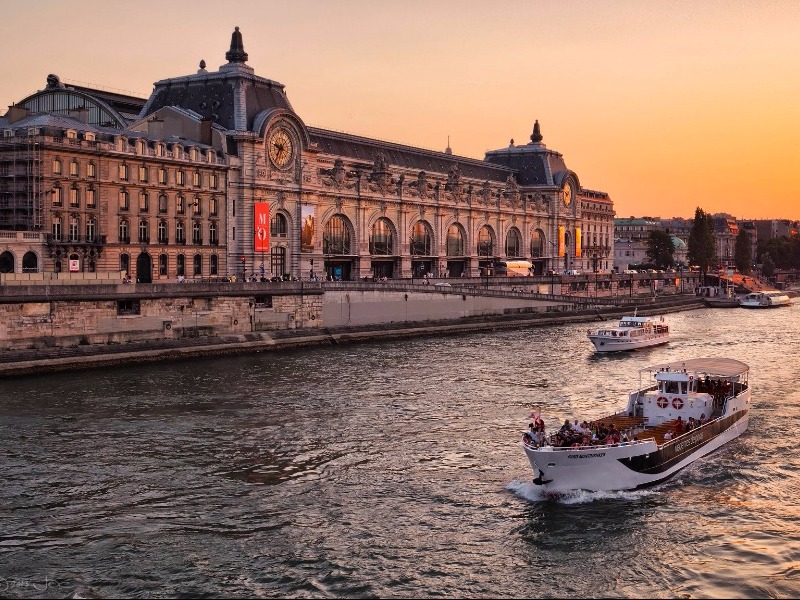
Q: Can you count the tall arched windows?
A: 7